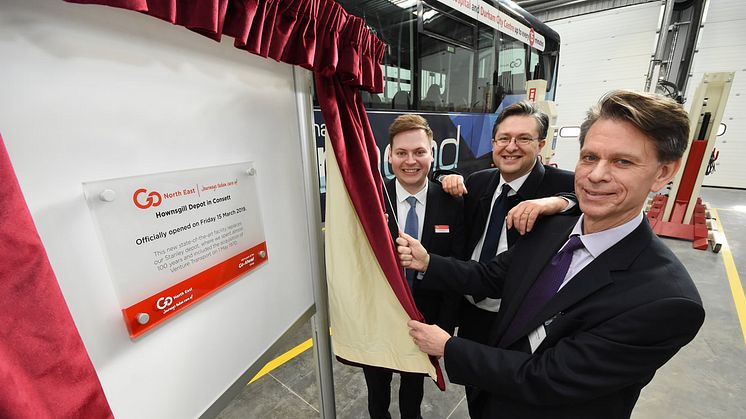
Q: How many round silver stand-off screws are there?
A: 4